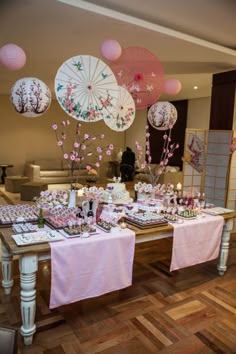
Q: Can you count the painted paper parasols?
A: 3